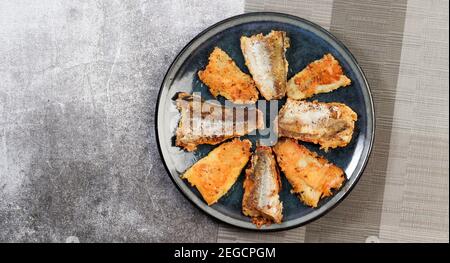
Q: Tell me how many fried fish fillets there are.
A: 8